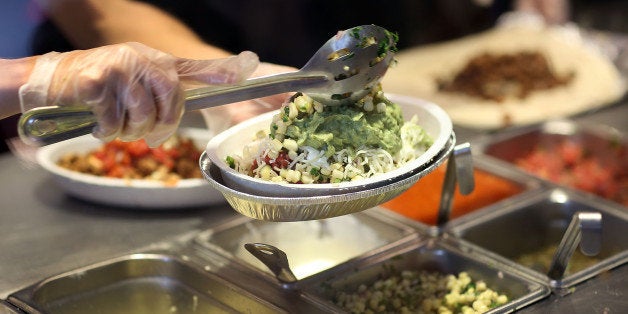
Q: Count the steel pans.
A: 6